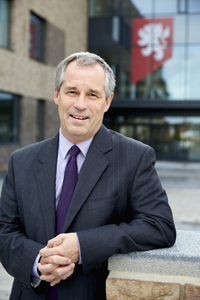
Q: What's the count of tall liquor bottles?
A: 0